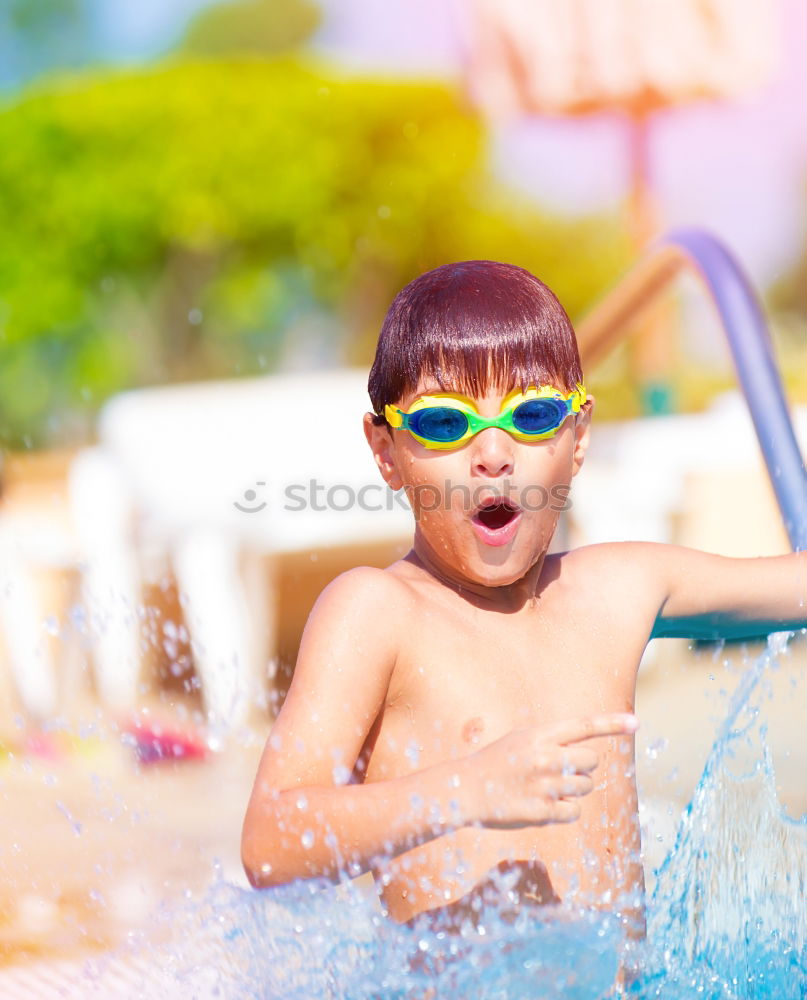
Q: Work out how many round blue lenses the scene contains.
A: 2